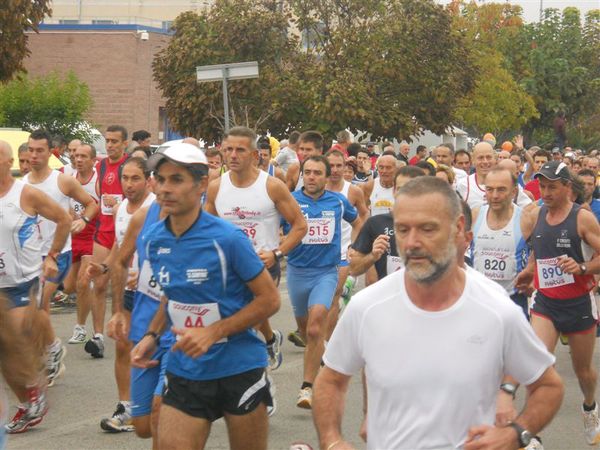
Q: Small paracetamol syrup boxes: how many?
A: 0